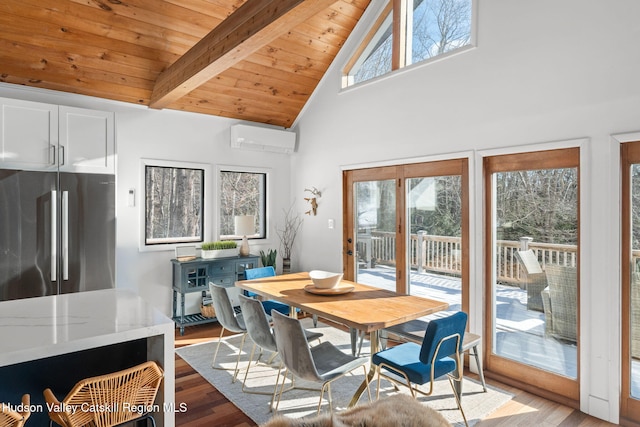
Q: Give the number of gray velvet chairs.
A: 3